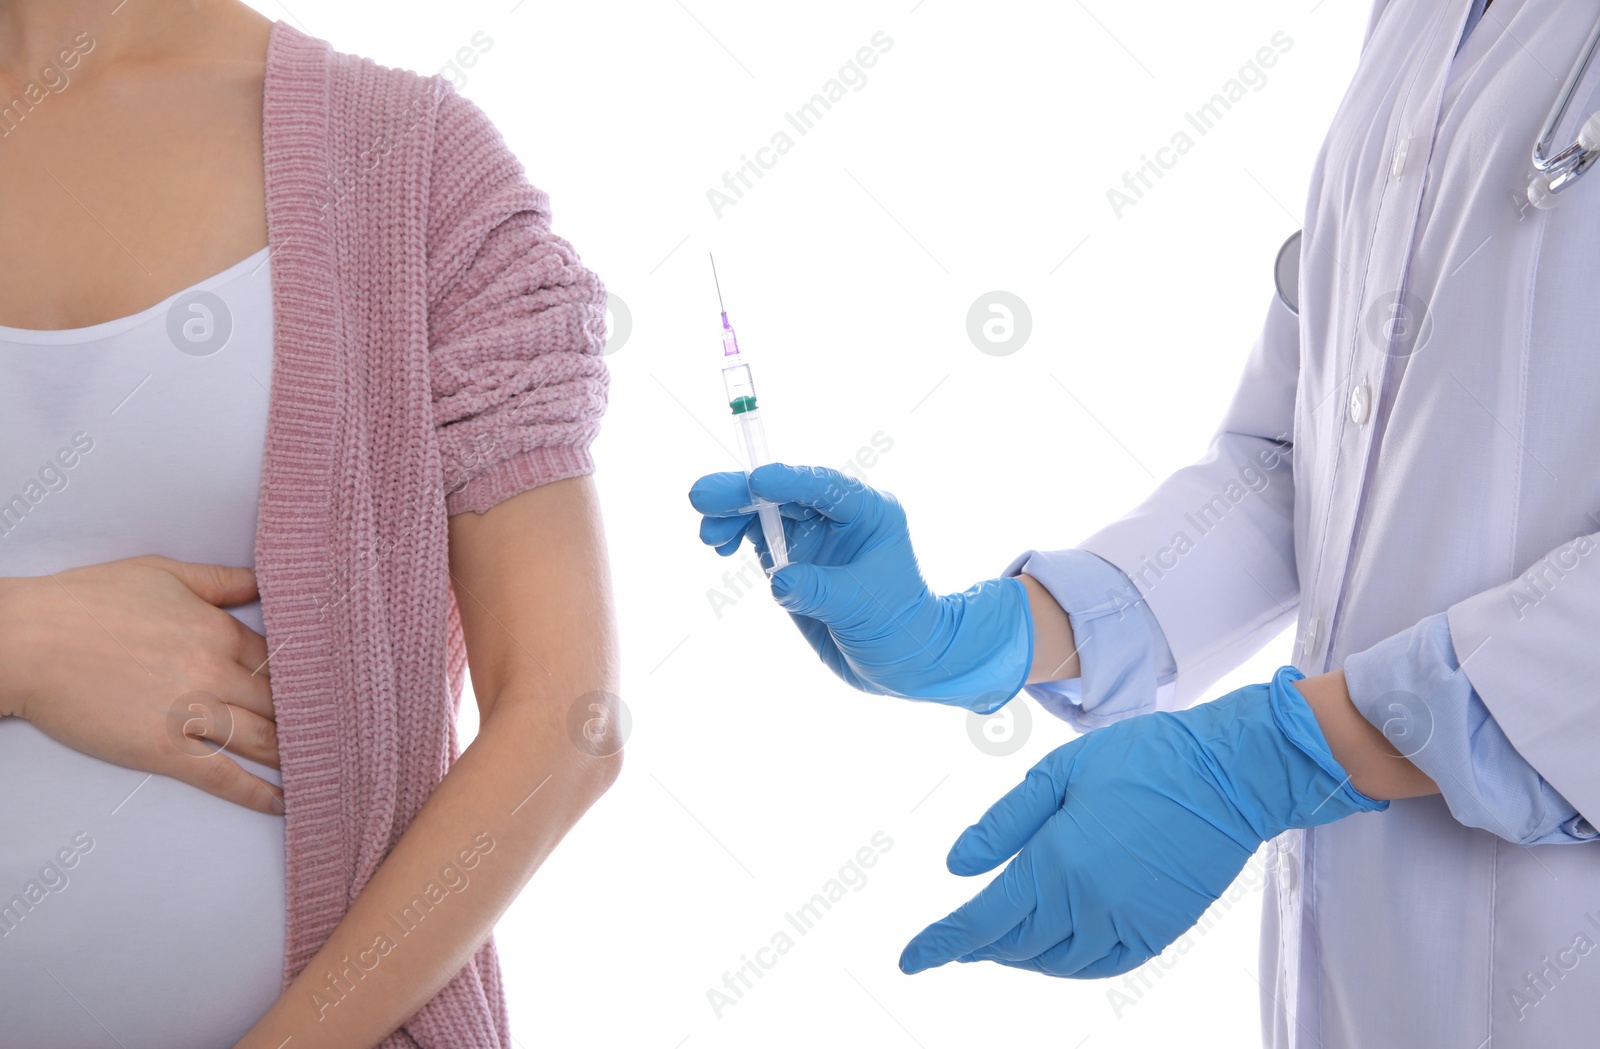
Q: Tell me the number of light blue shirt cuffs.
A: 2